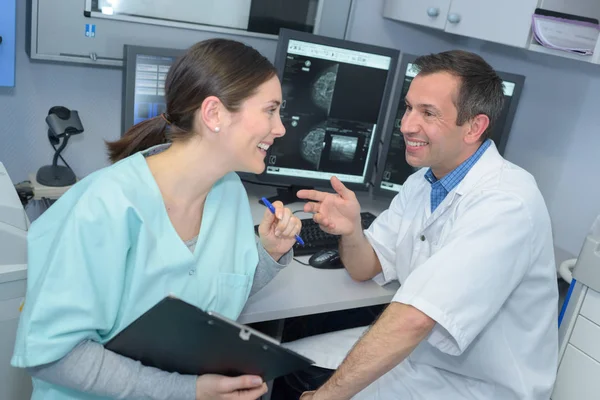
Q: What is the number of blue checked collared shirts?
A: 1